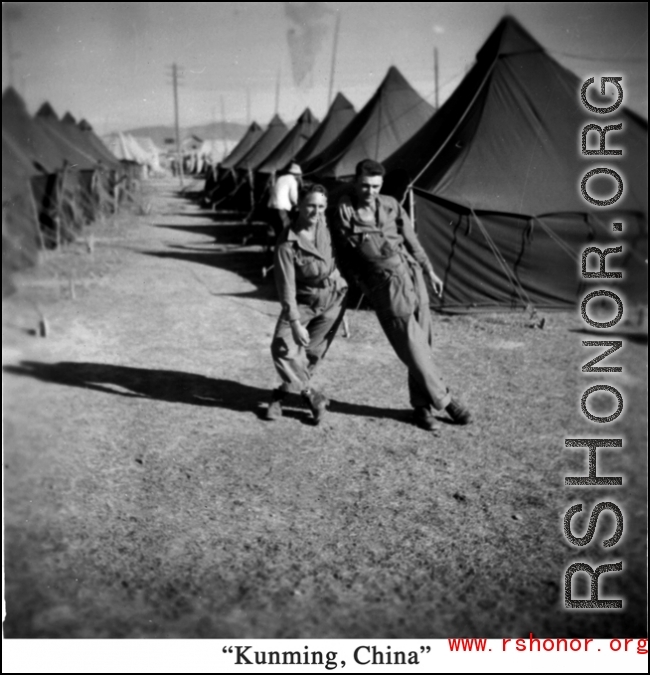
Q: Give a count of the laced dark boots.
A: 4